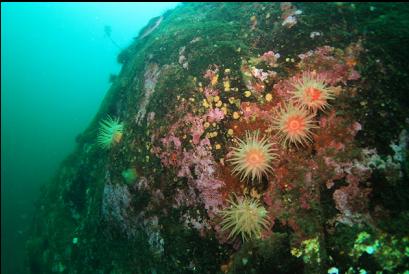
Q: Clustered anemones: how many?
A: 4